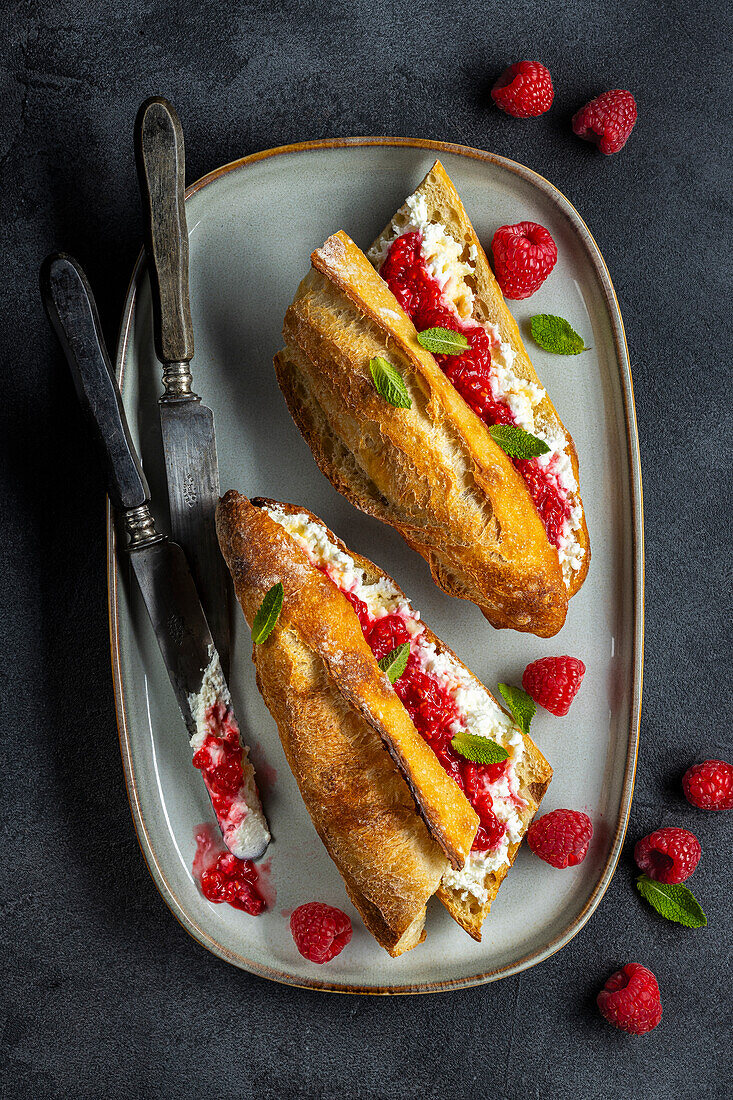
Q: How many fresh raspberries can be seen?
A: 9